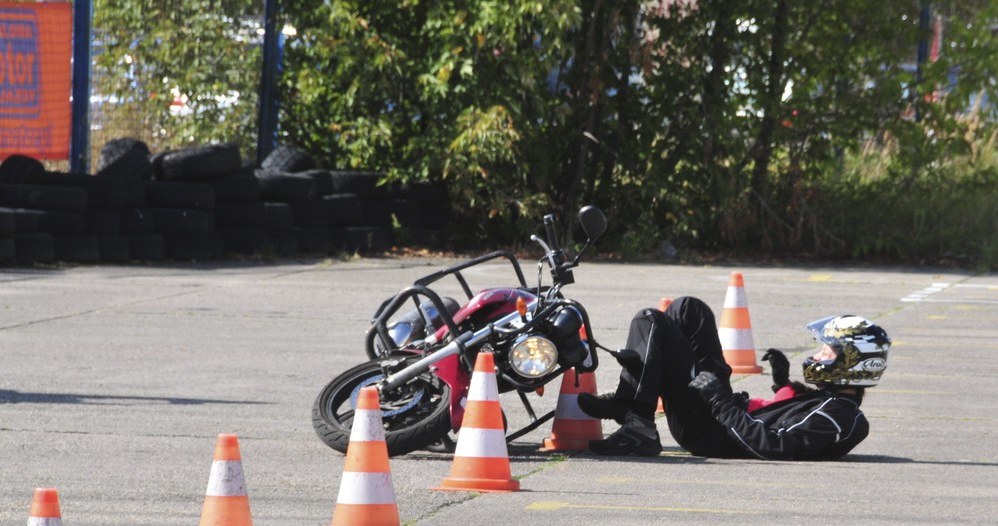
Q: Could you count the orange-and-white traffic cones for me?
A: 7